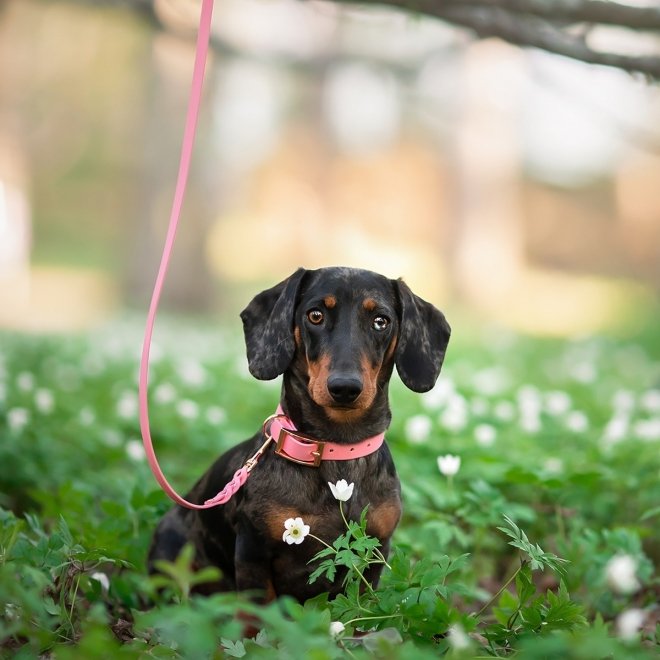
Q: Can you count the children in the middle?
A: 0